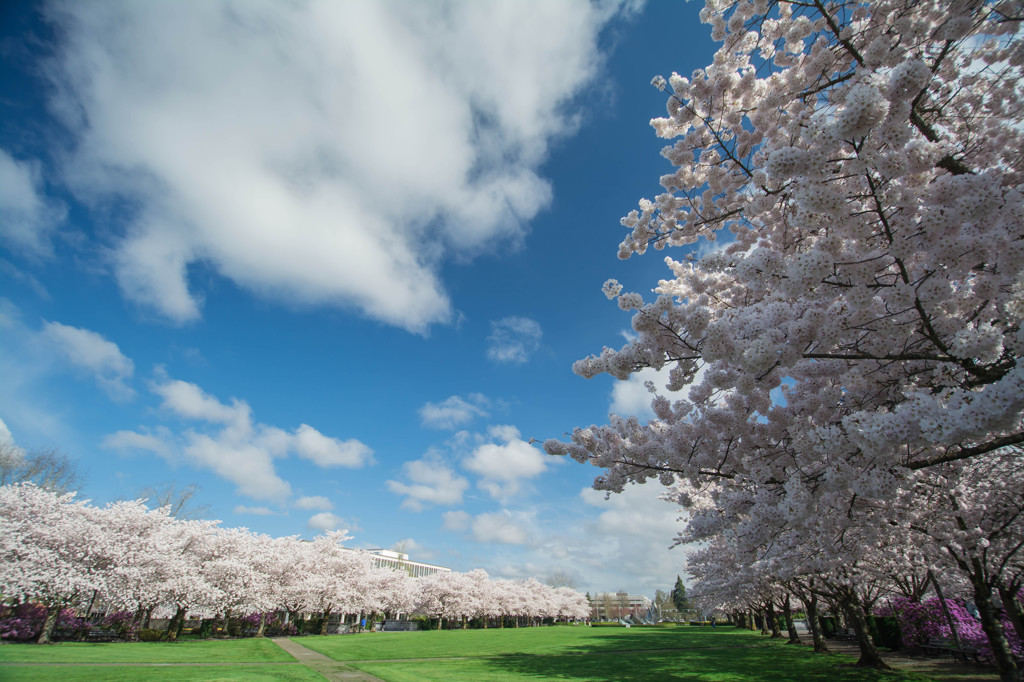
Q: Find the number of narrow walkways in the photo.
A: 2